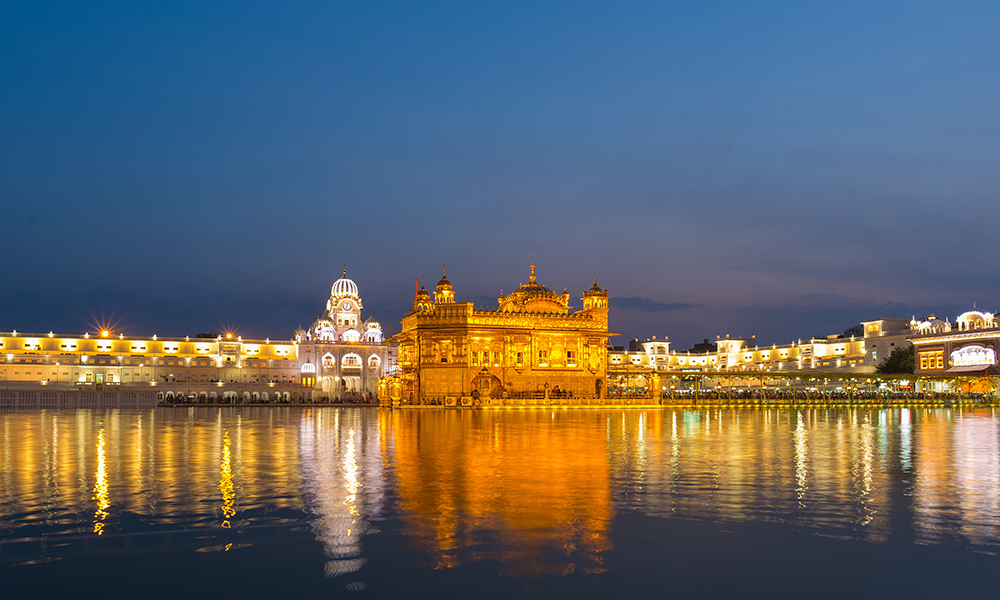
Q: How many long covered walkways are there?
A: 1